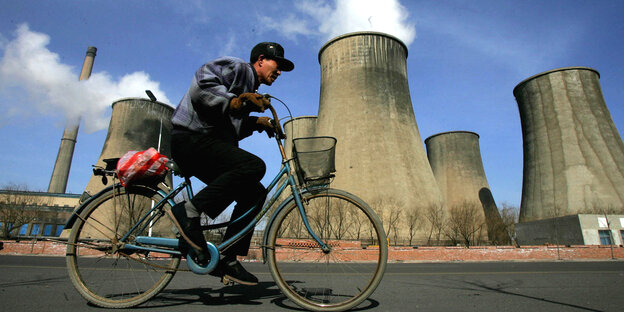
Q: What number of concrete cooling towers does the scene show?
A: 5